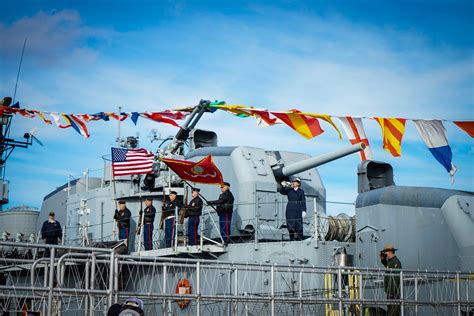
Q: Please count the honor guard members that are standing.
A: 5